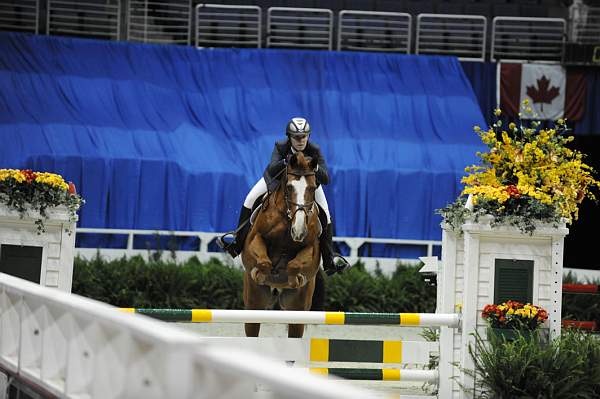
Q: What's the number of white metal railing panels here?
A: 8